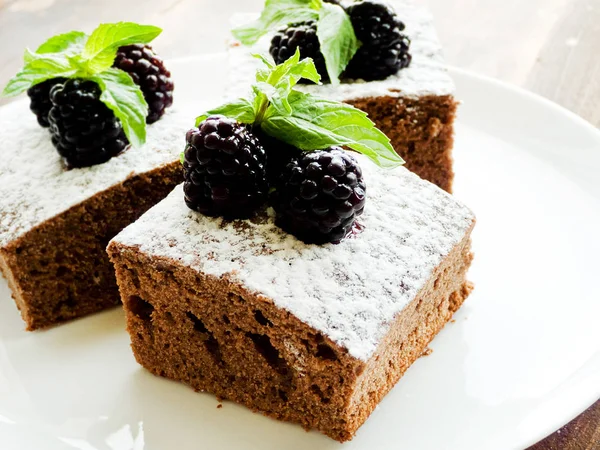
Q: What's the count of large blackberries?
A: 7